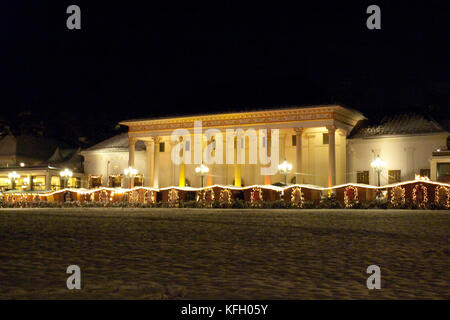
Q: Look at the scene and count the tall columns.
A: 8